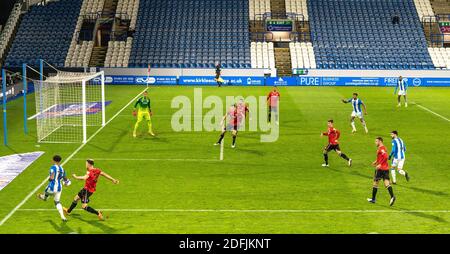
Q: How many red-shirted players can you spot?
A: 6